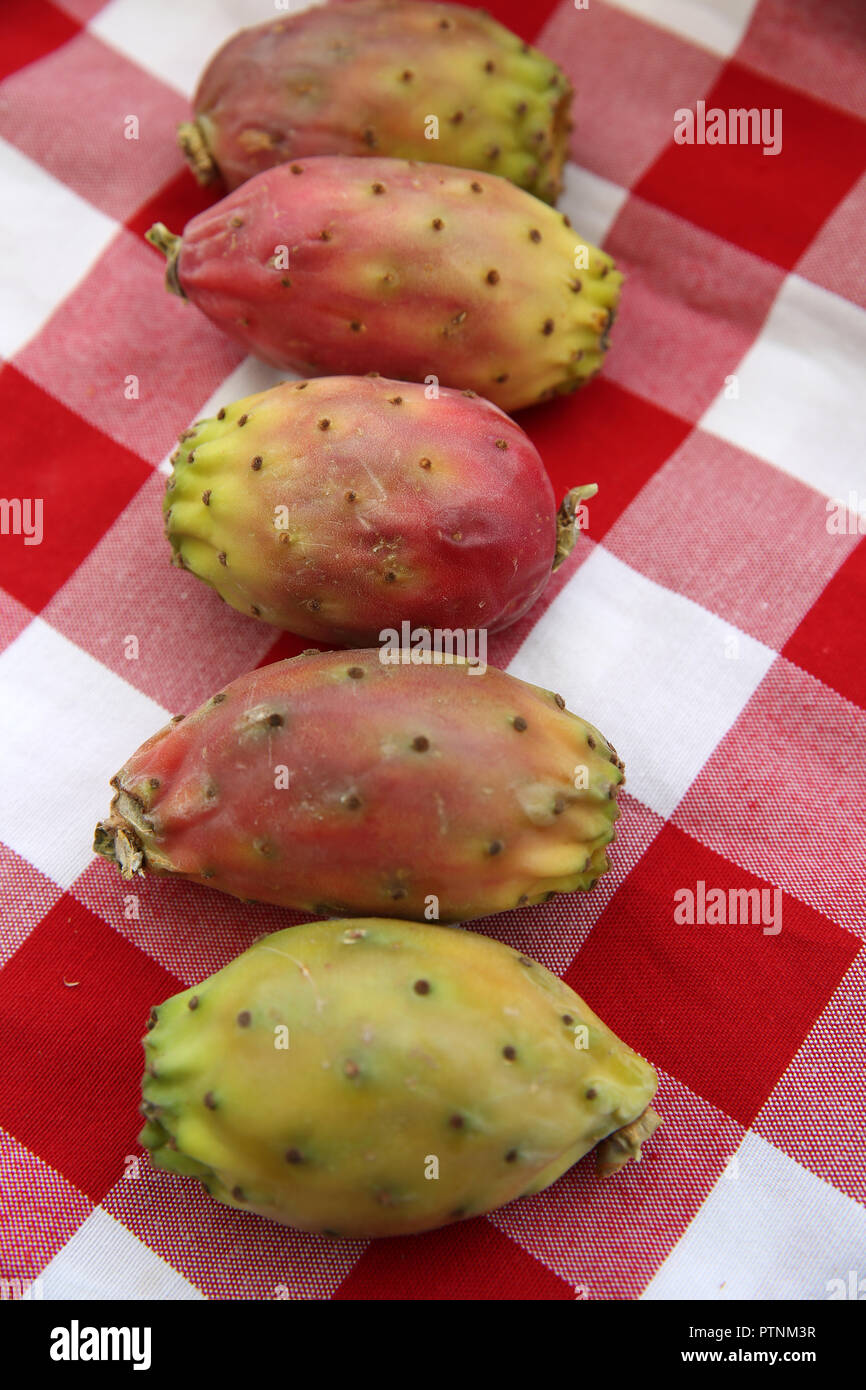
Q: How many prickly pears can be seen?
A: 5